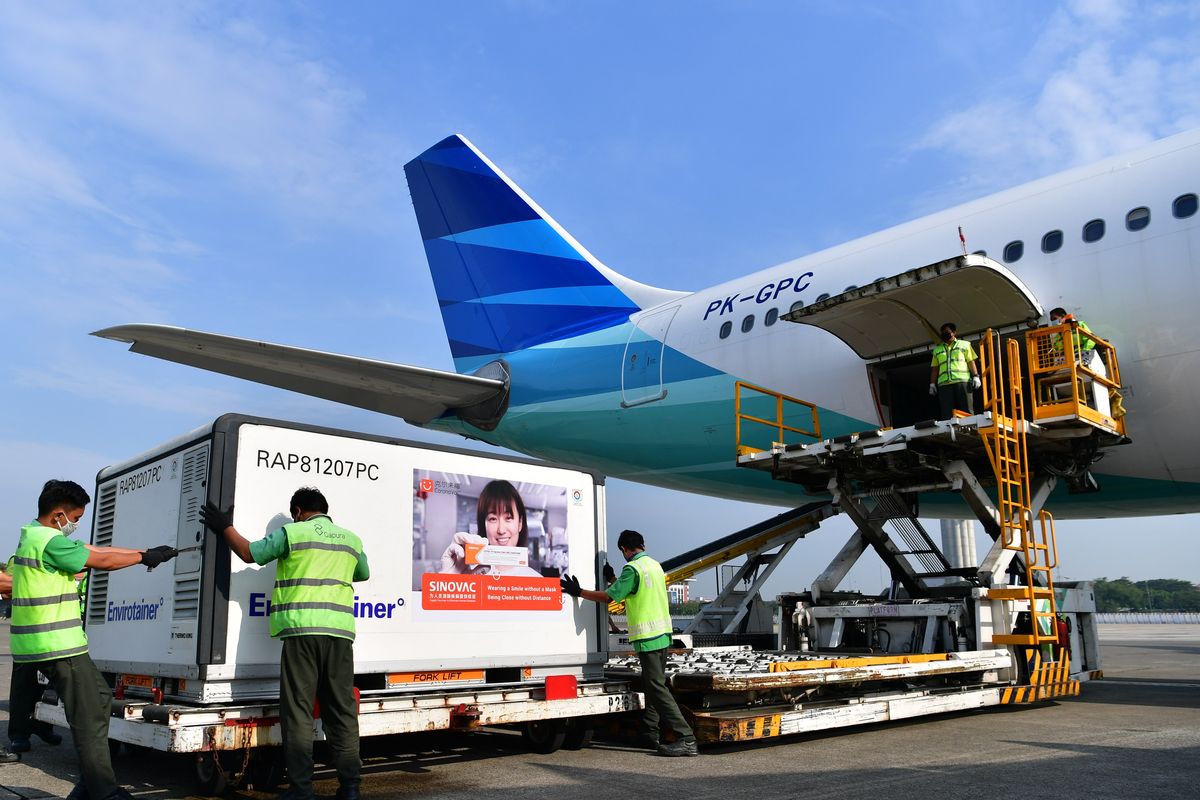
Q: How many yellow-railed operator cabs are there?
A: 1